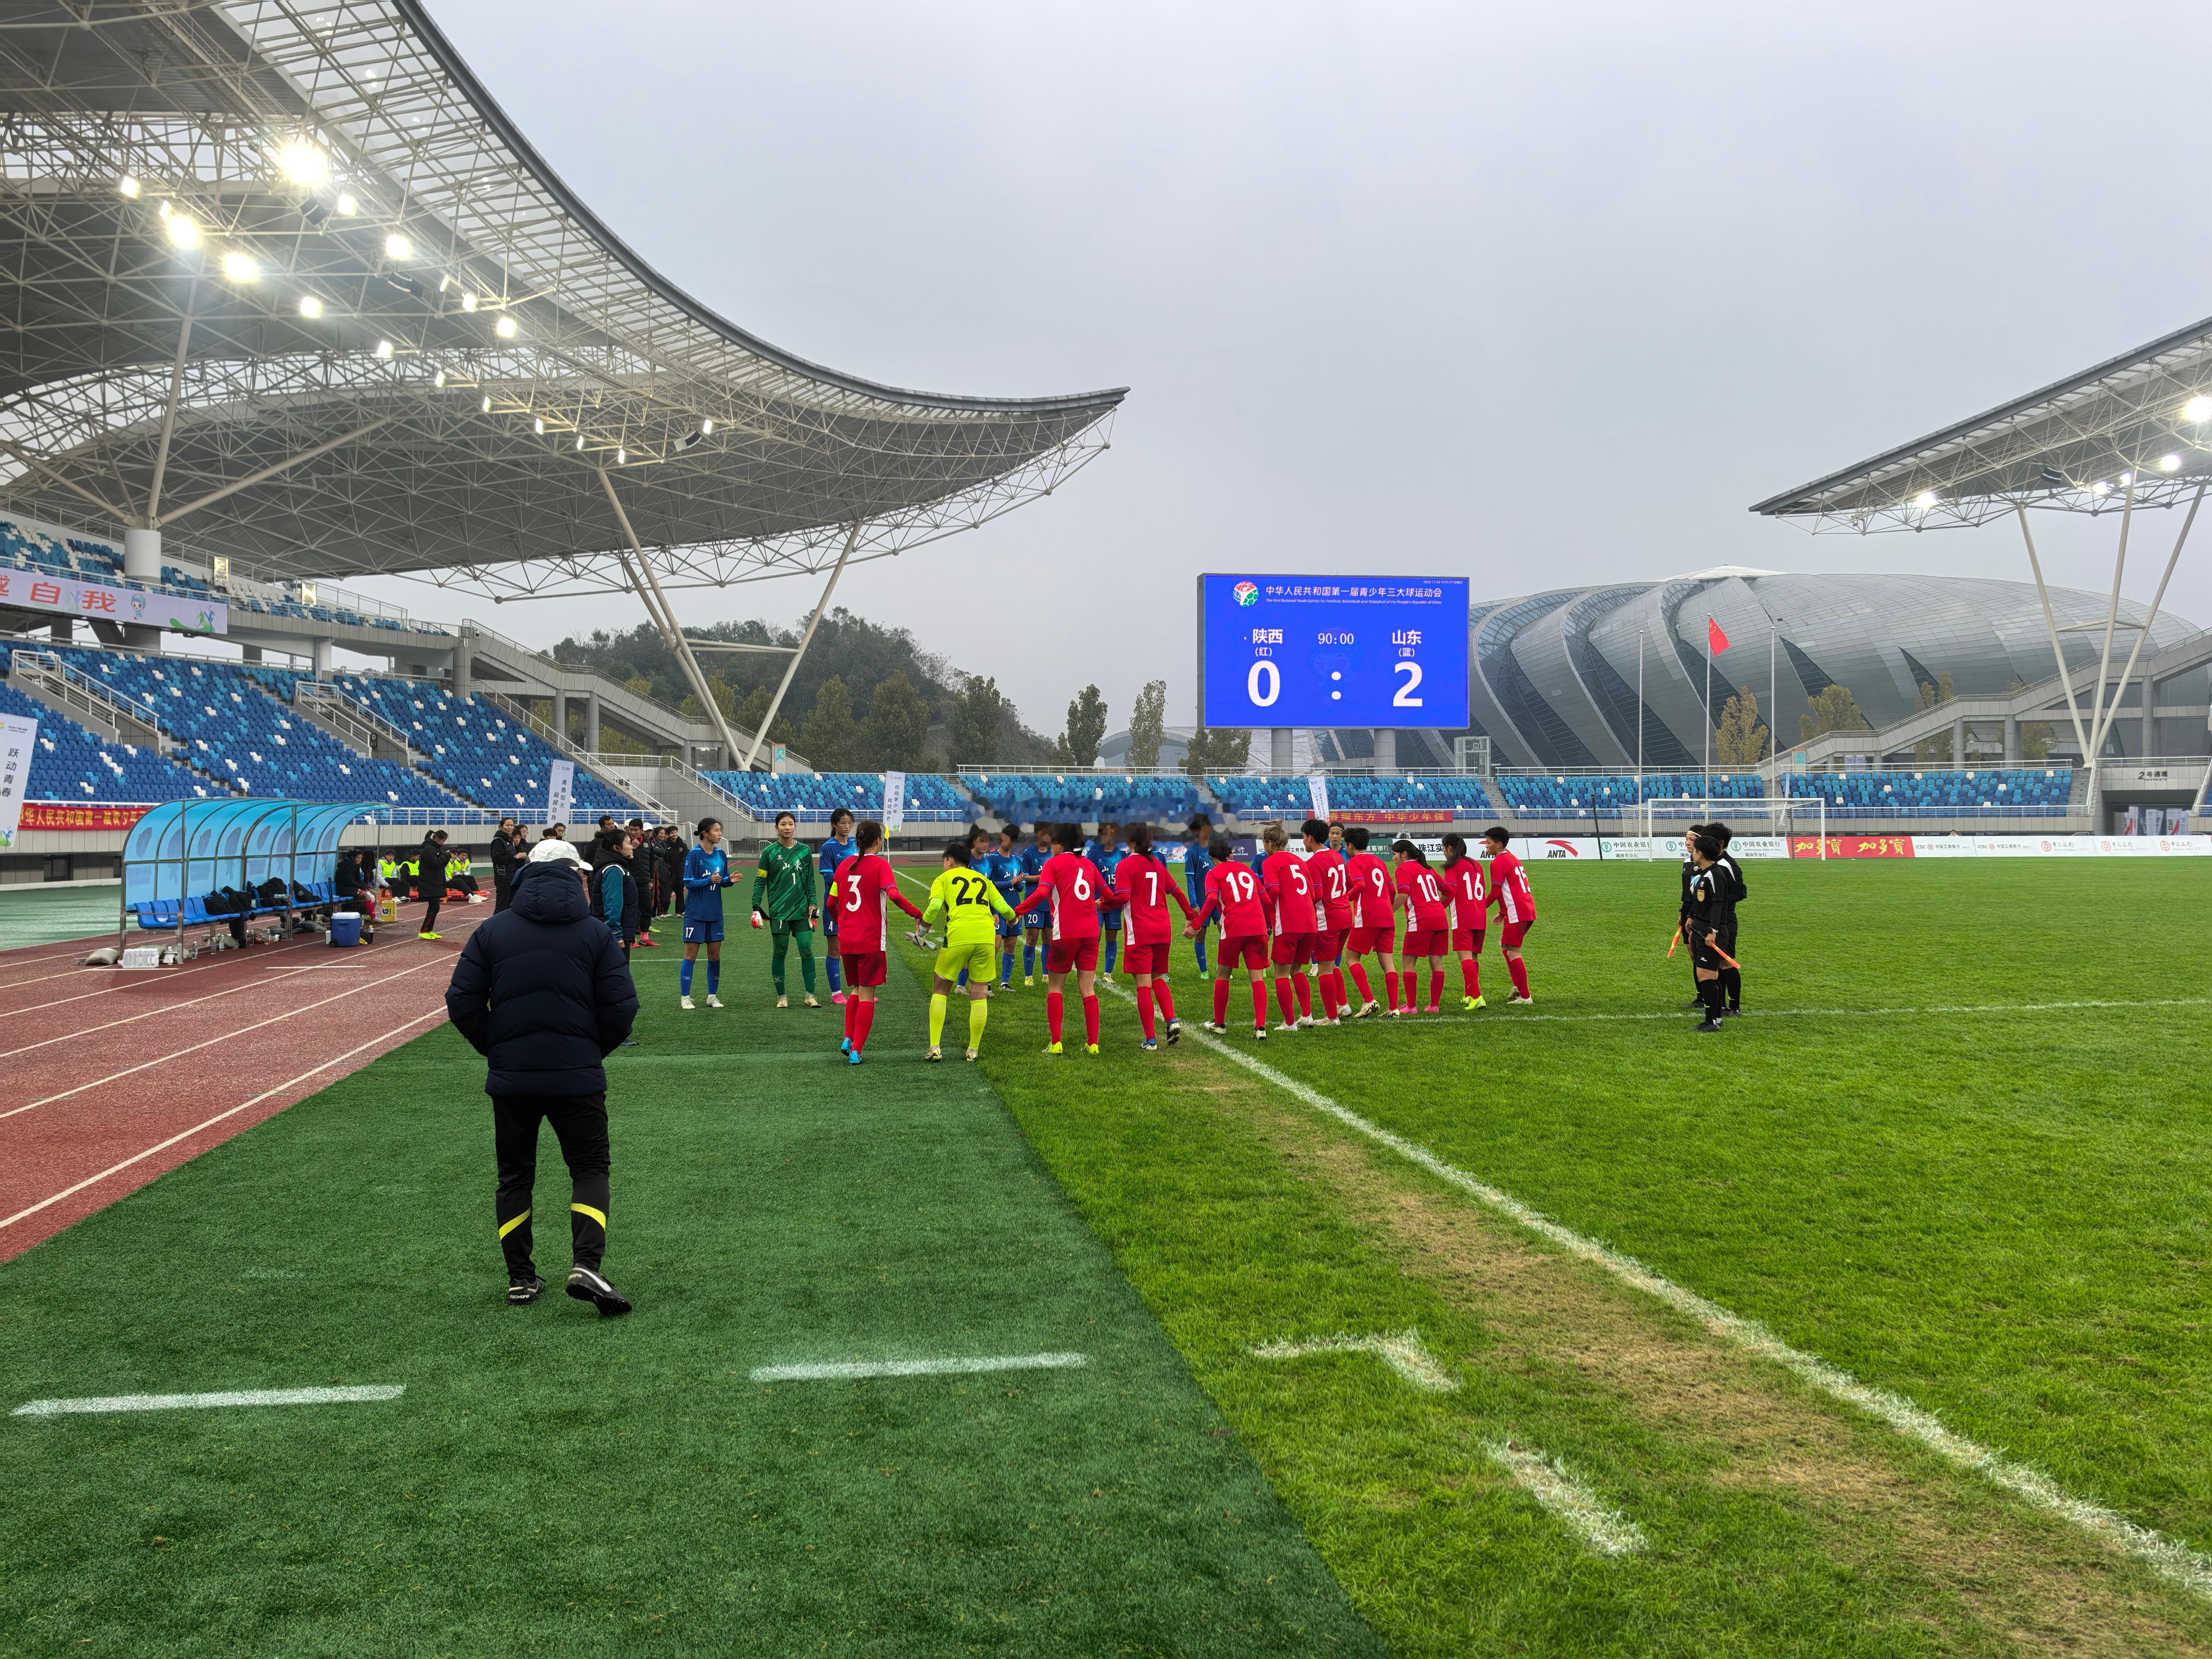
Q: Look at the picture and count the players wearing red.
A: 10